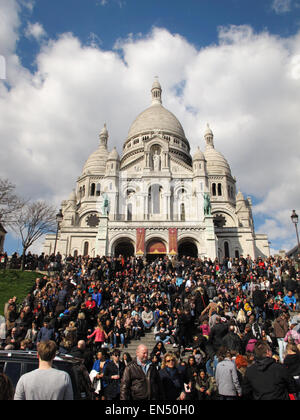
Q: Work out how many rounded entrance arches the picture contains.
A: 3